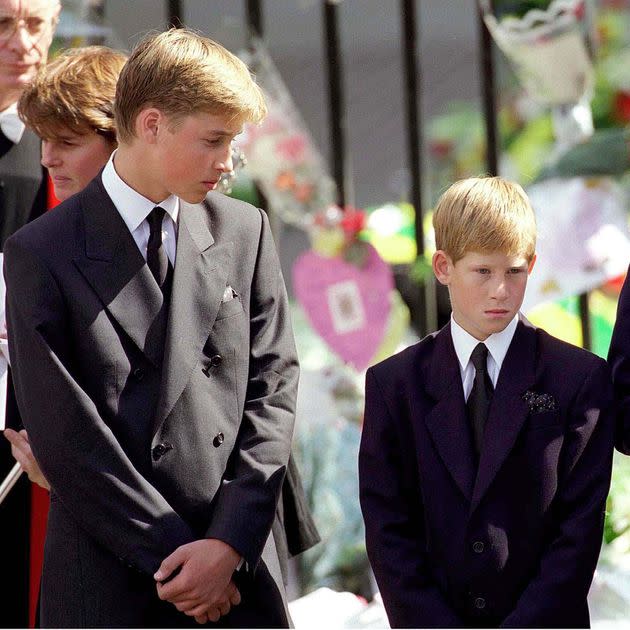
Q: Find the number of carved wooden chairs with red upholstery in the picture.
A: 0